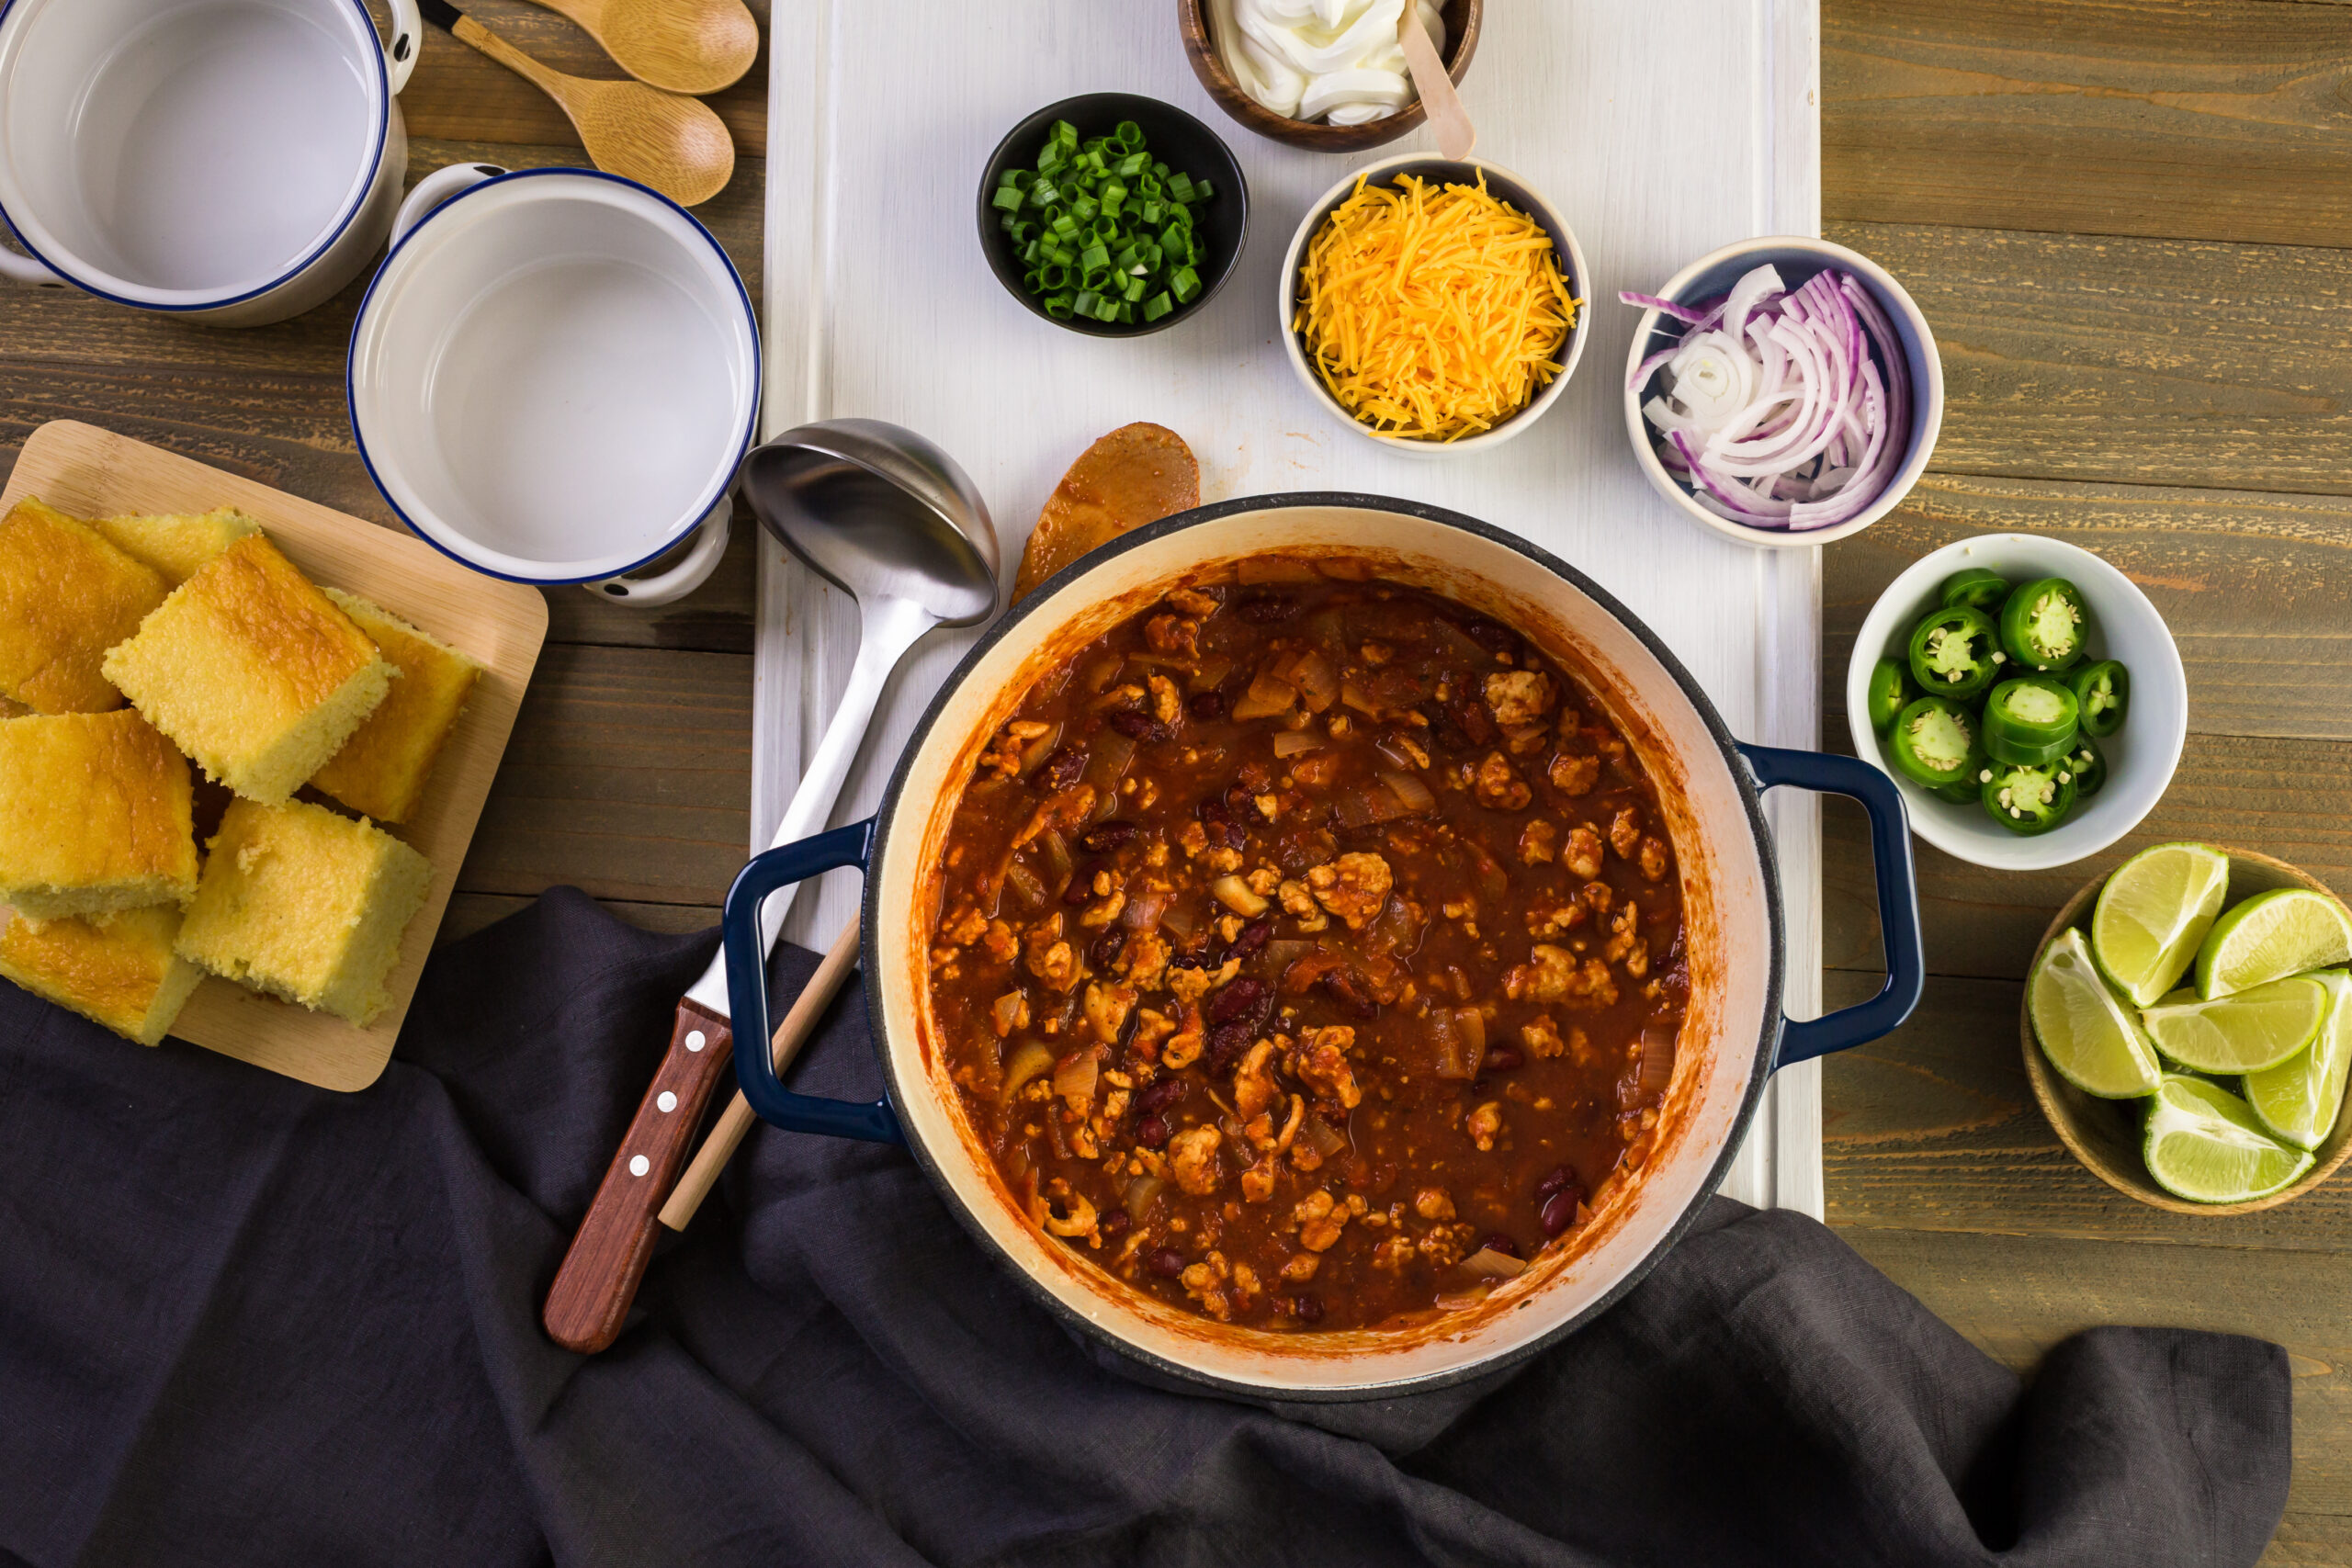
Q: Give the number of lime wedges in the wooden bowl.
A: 6